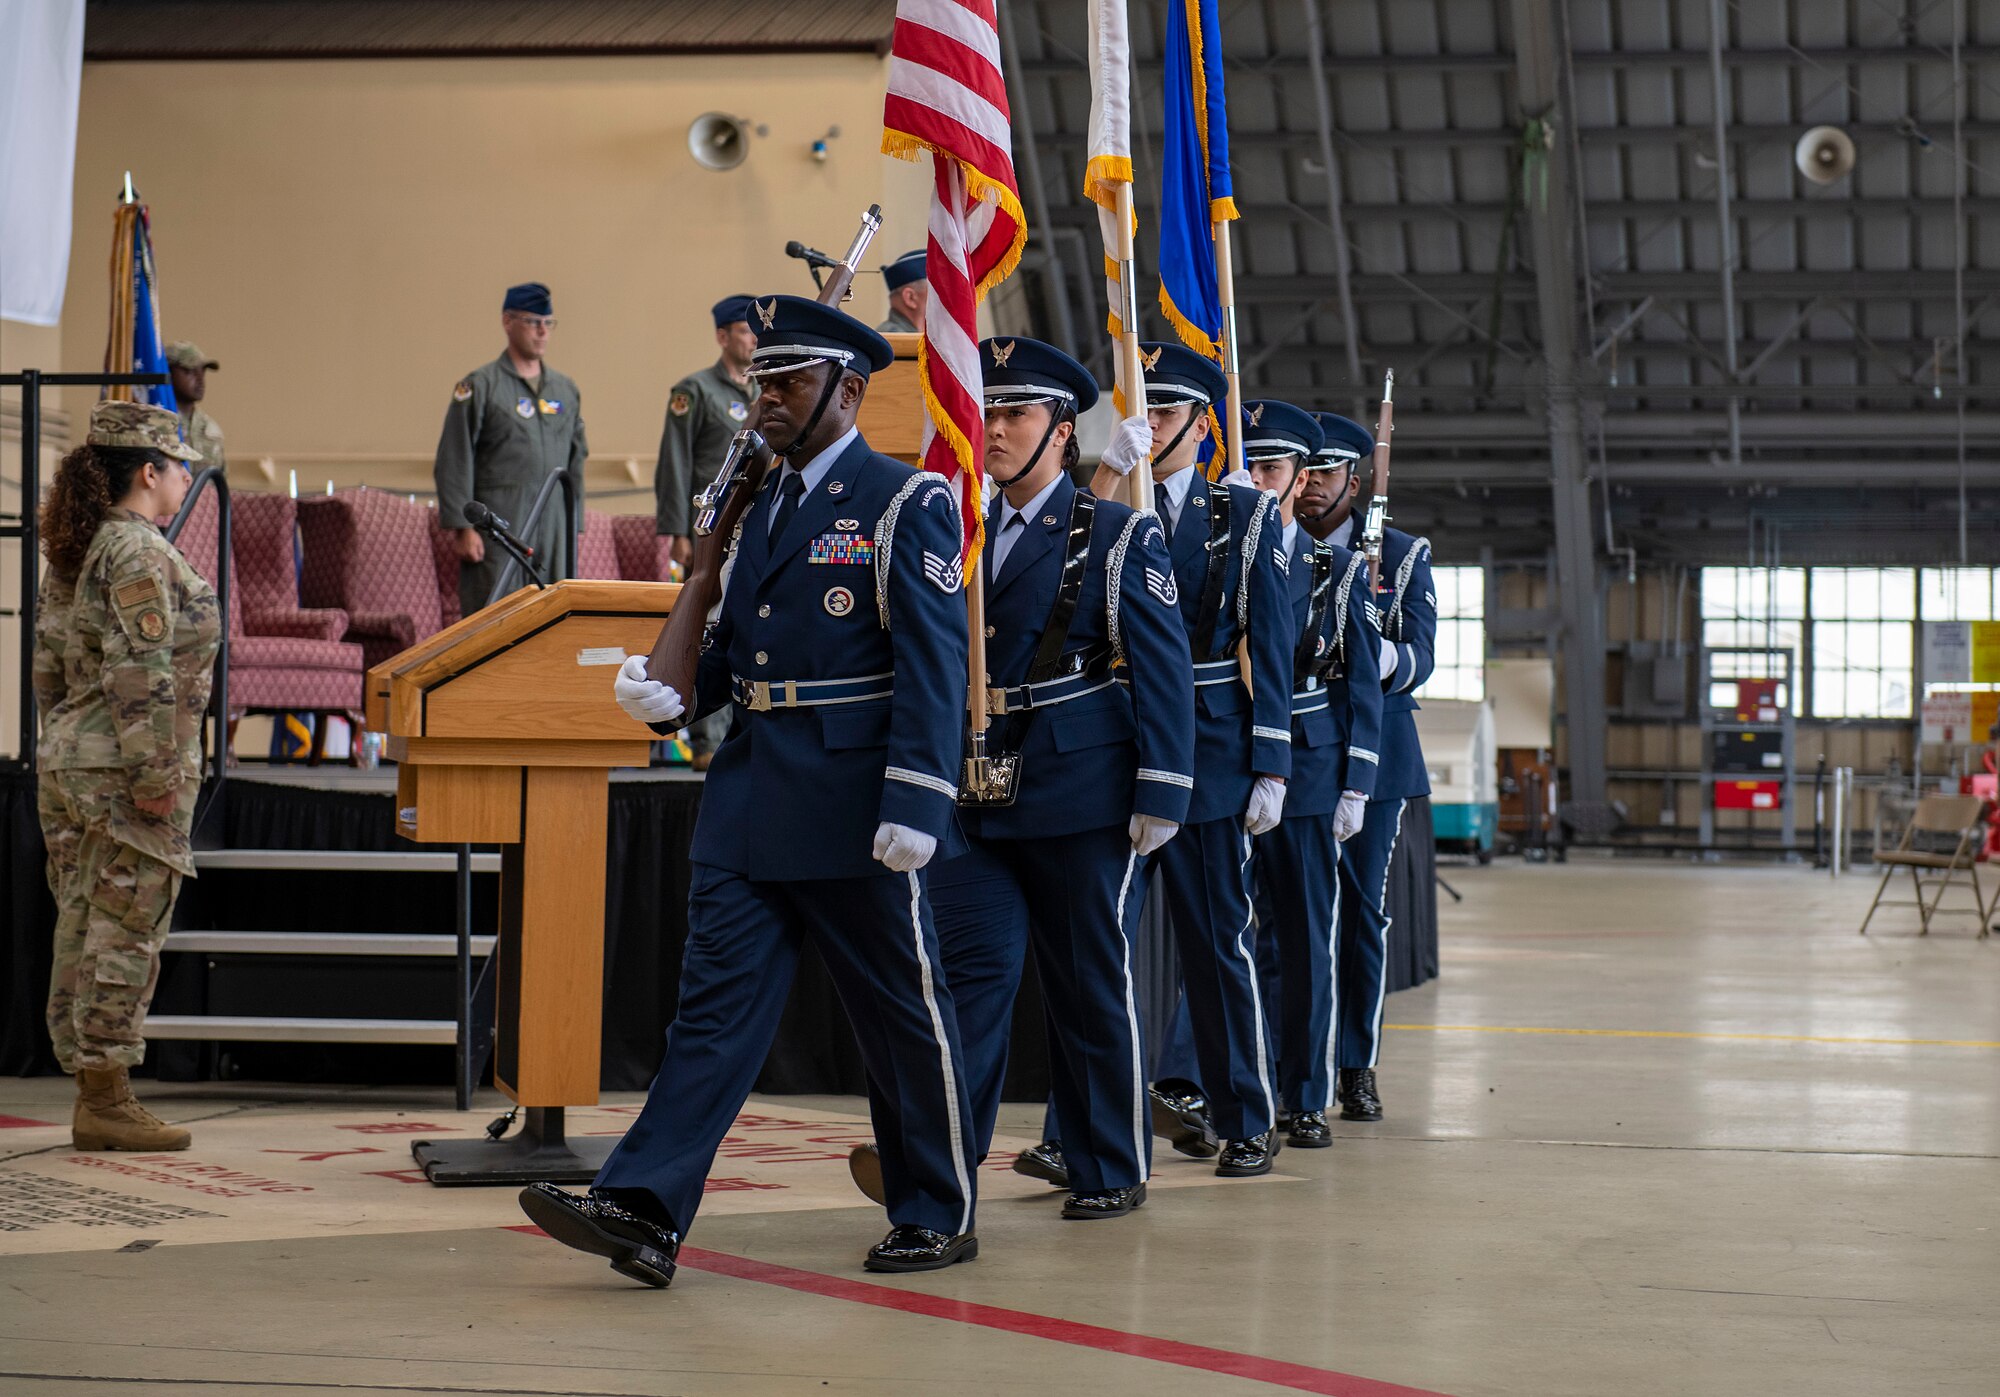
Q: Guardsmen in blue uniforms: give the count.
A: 5